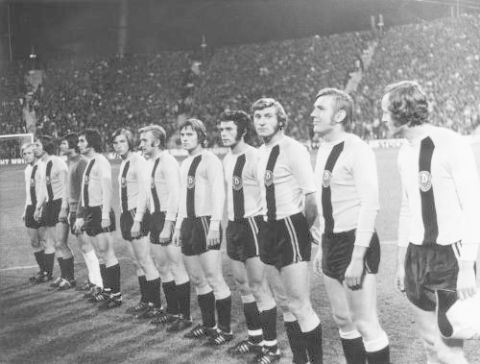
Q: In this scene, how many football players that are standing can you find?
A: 11